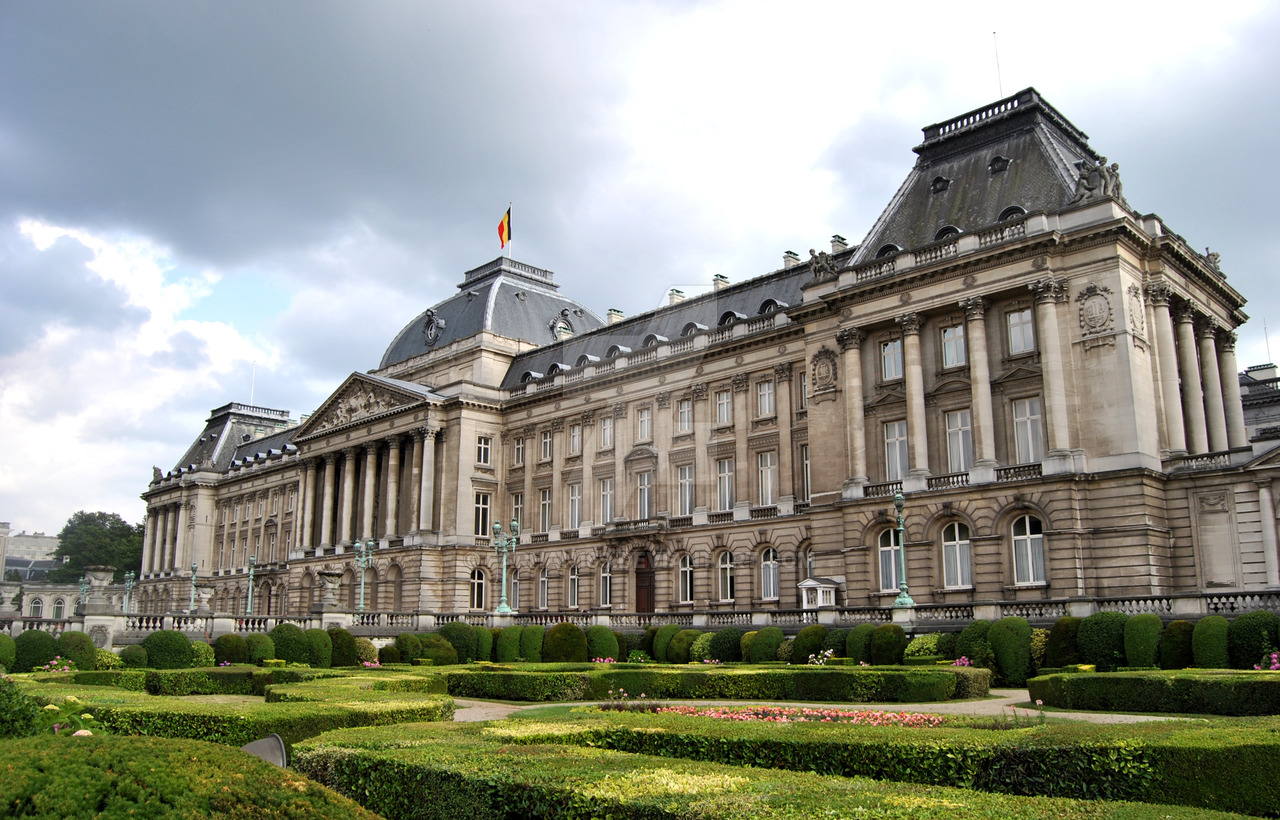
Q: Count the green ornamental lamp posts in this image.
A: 7